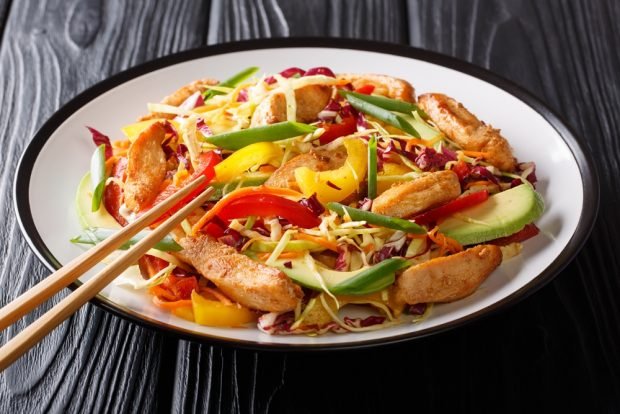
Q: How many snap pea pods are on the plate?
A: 0